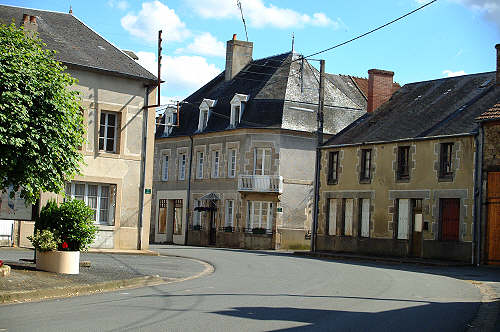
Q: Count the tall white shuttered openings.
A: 4